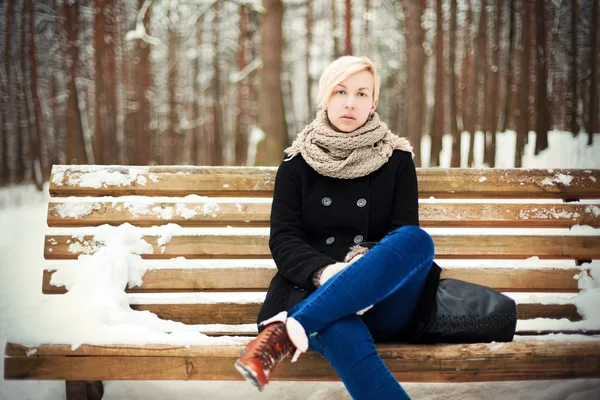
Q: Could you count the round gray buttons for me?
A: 4